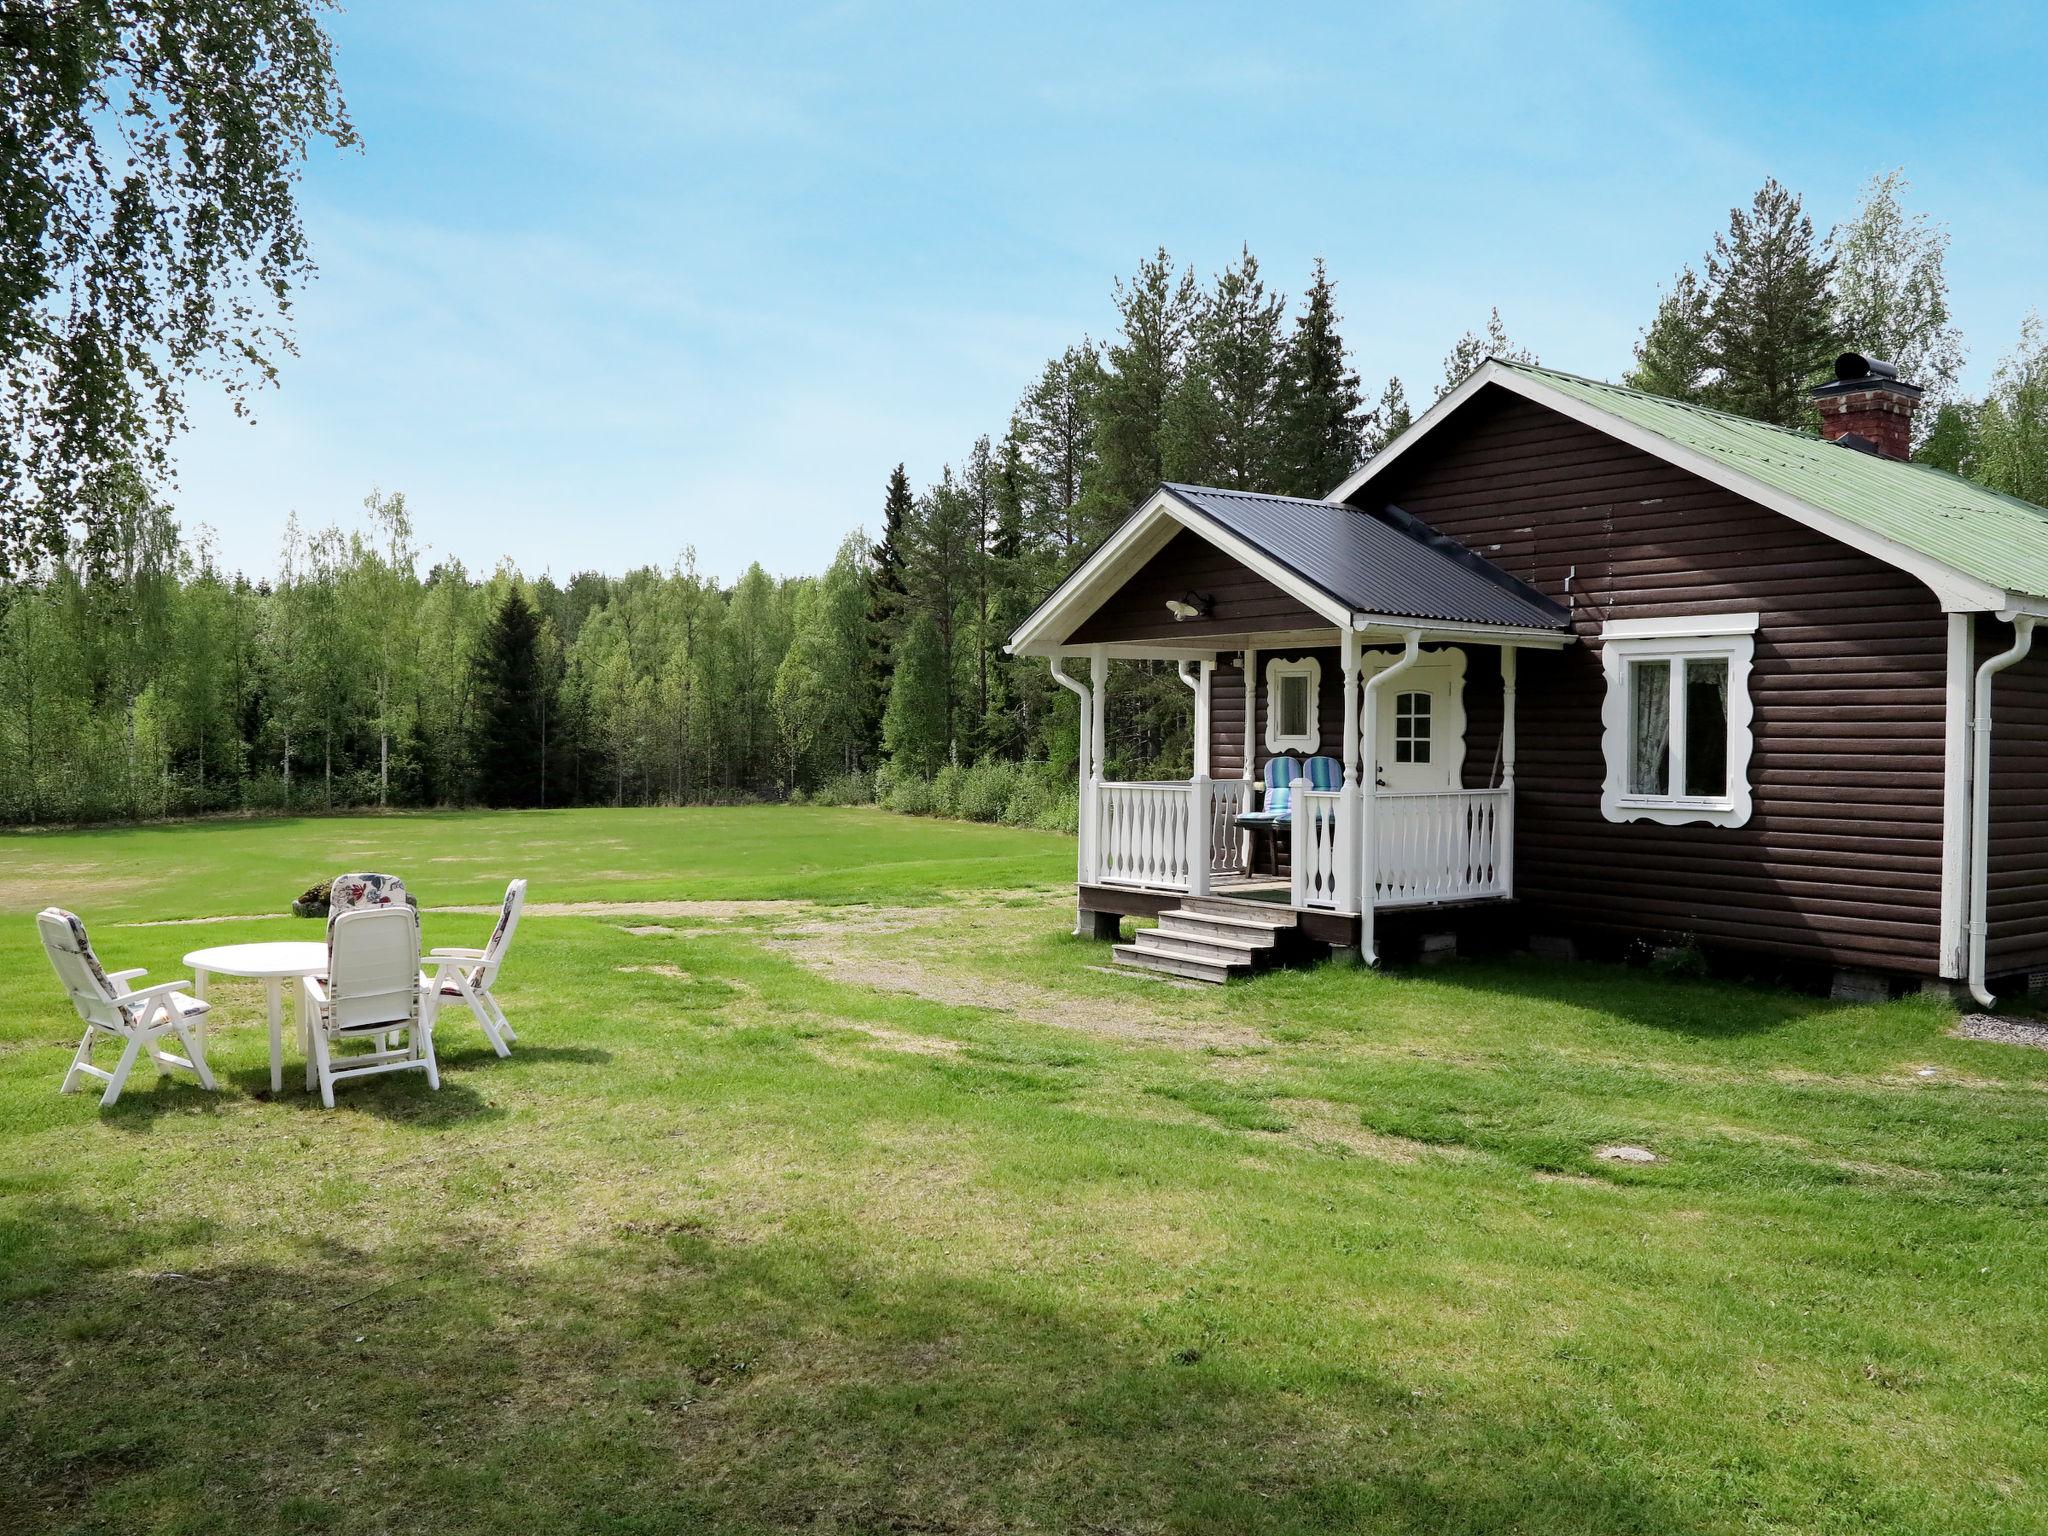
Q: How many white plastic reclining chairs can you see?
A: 4